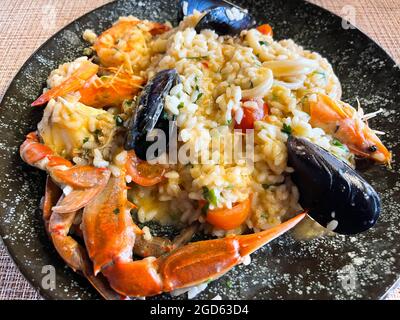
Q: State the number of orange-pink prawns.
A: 3